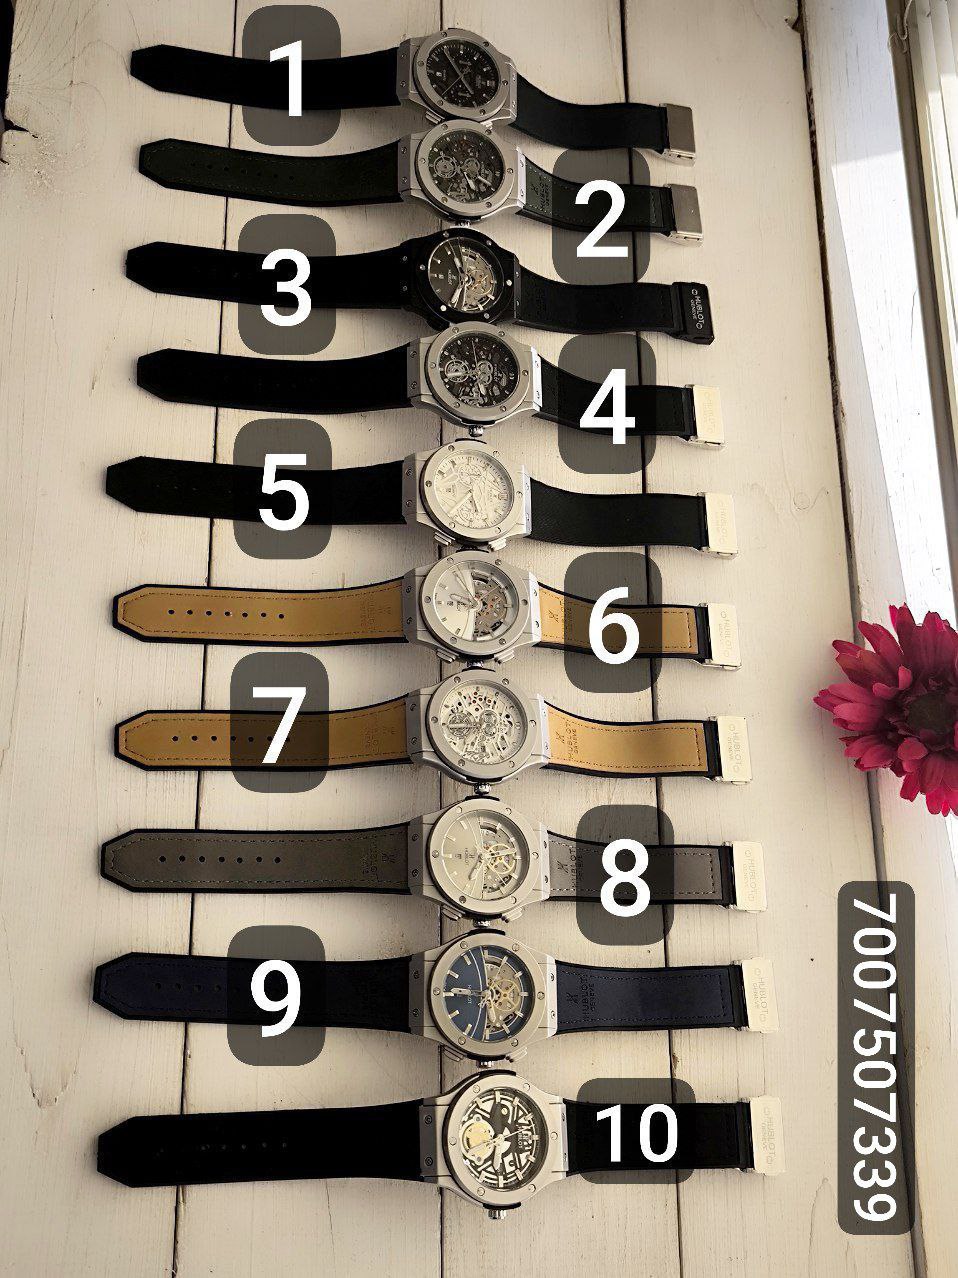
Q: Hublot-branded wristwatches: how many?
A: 10